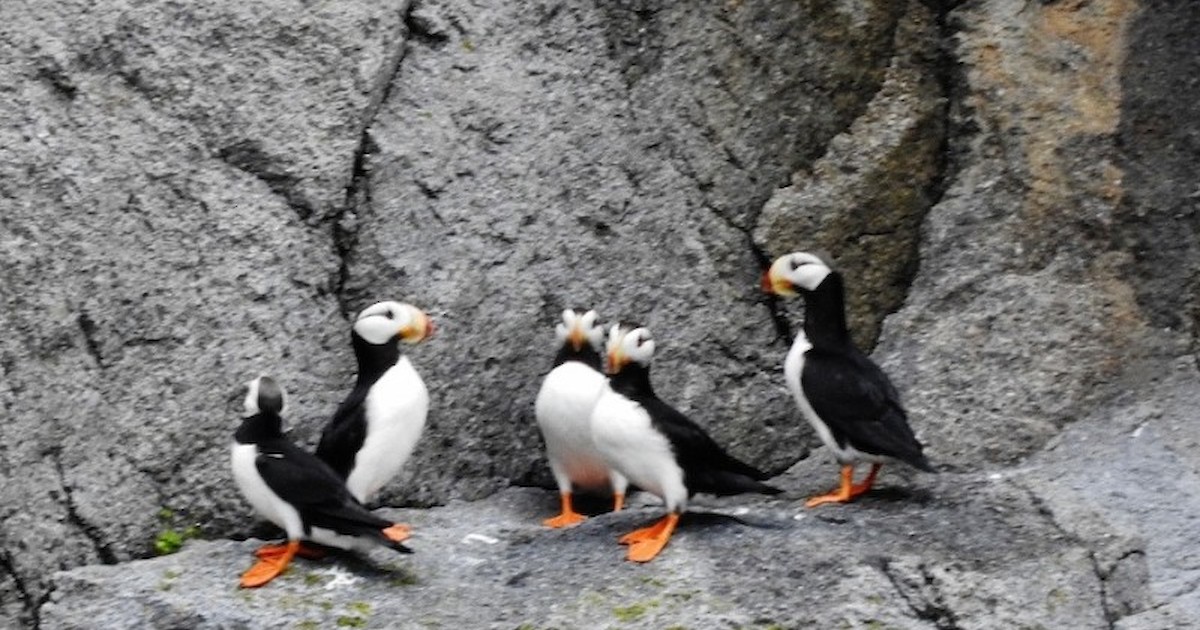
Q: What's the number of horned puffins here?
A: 5